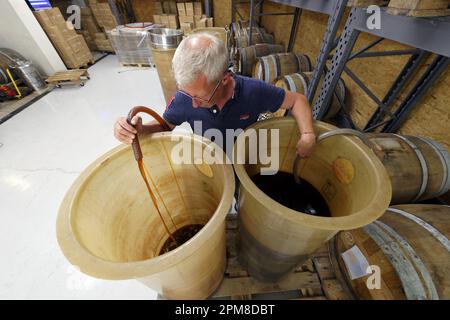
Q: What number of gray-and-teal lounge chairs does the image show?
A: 0